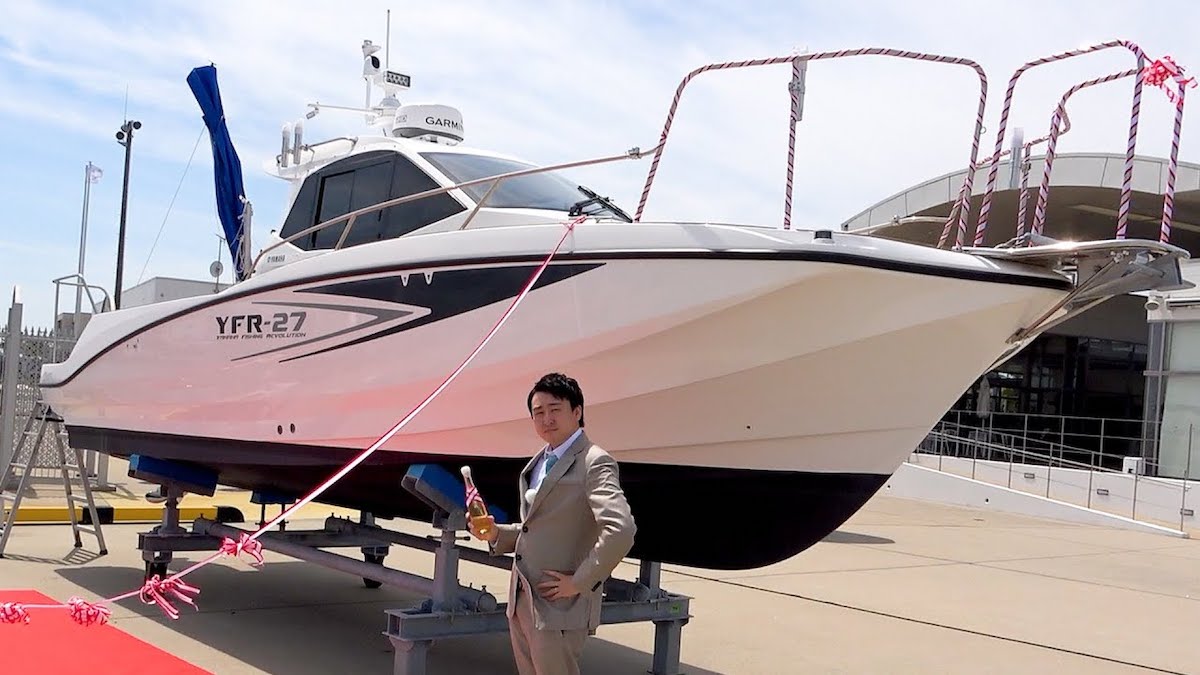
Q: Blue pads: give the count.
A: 3